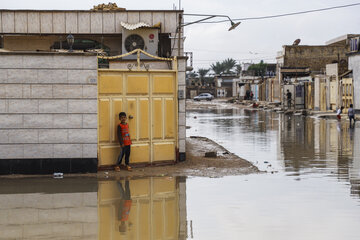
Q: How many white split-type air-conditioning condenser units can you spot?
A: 1